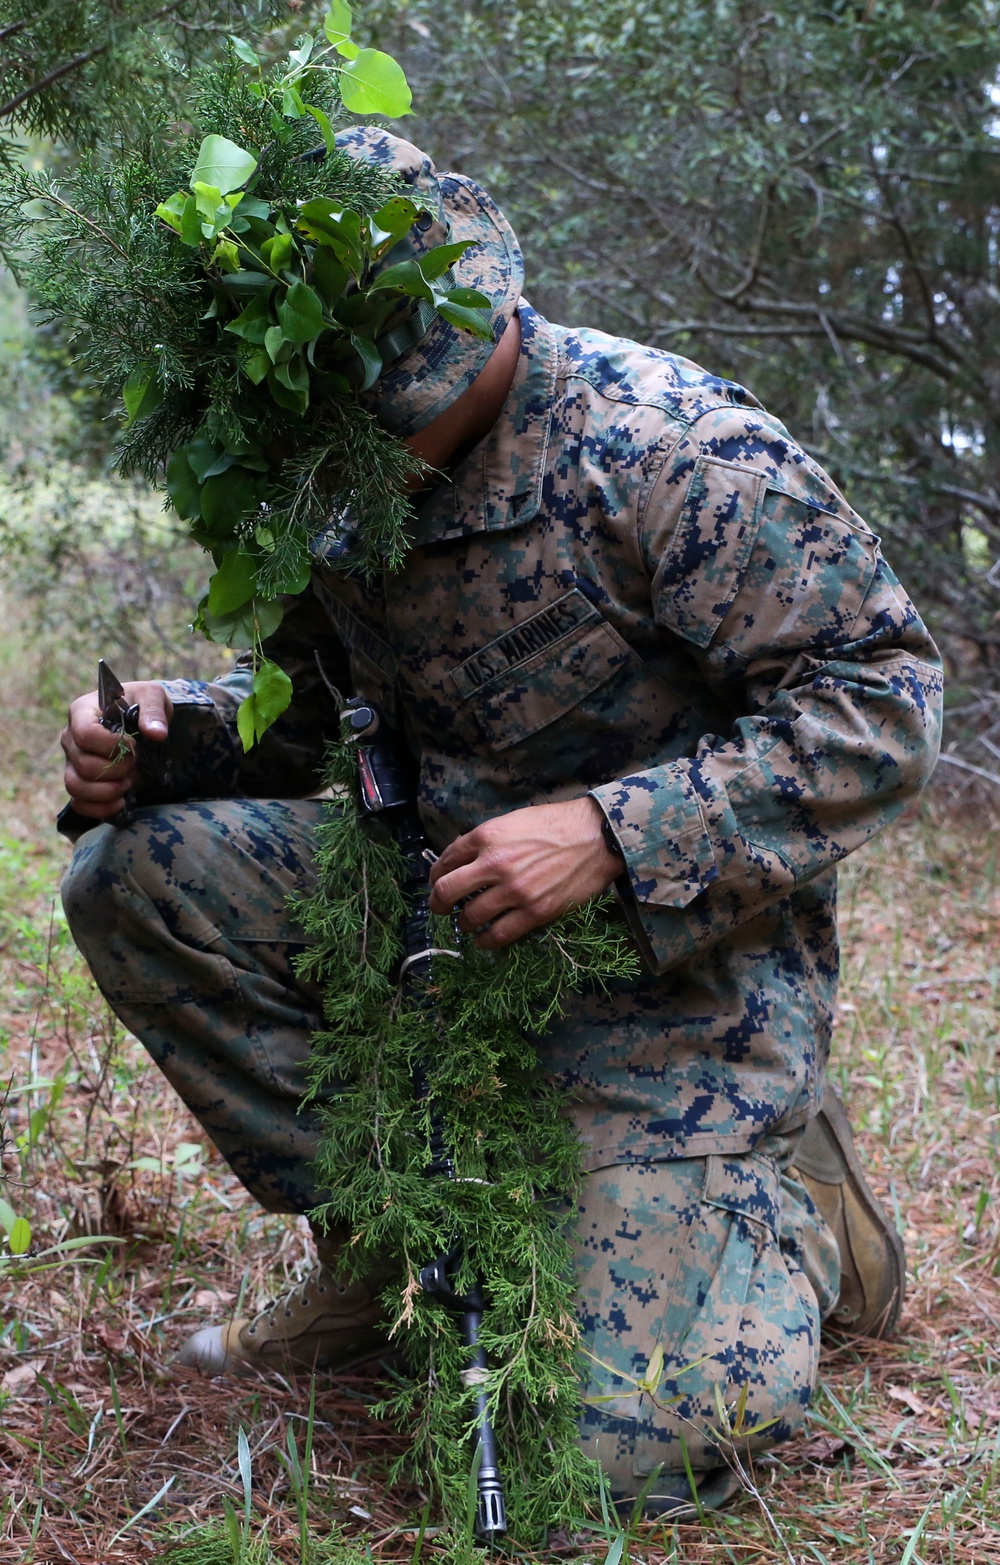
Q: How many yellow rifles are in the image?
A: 0